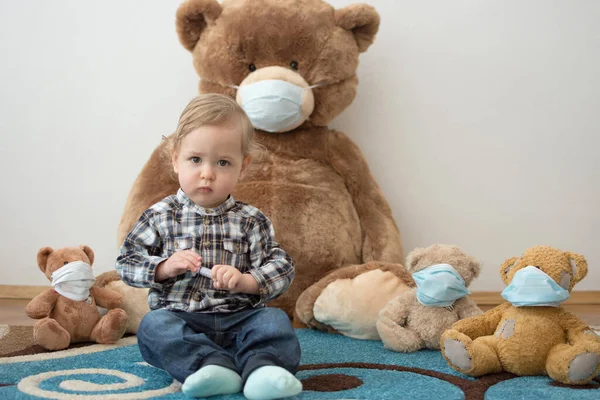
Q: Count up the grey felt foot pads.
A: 2